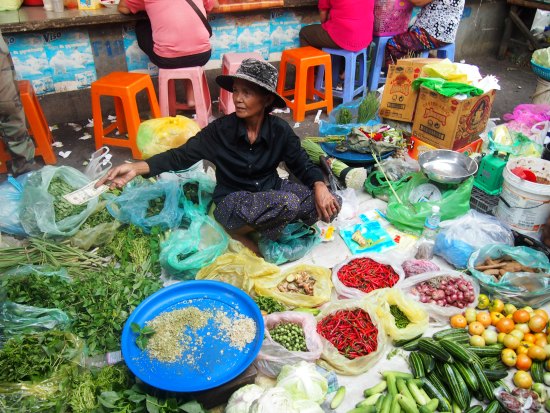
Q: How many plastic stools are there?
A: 8